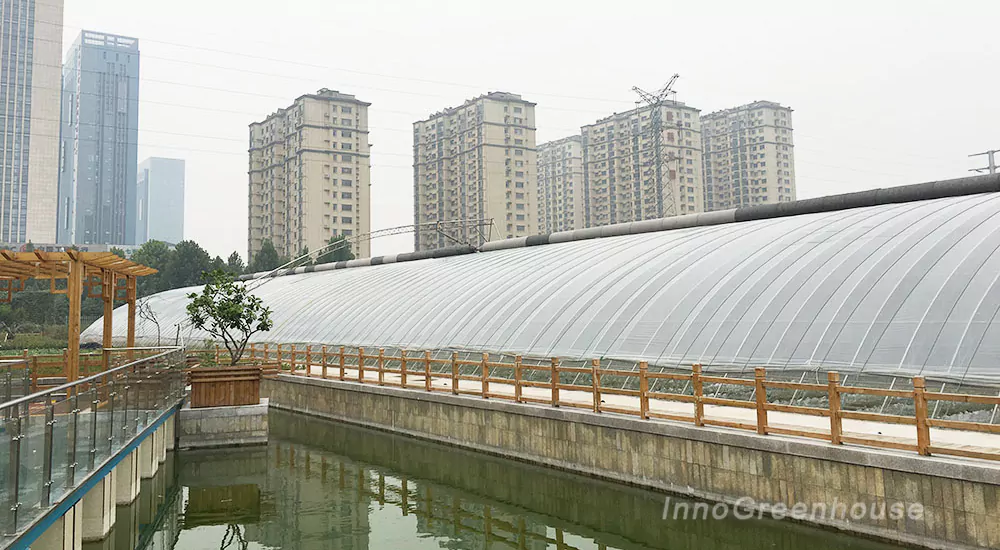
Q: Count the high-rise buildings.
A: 8